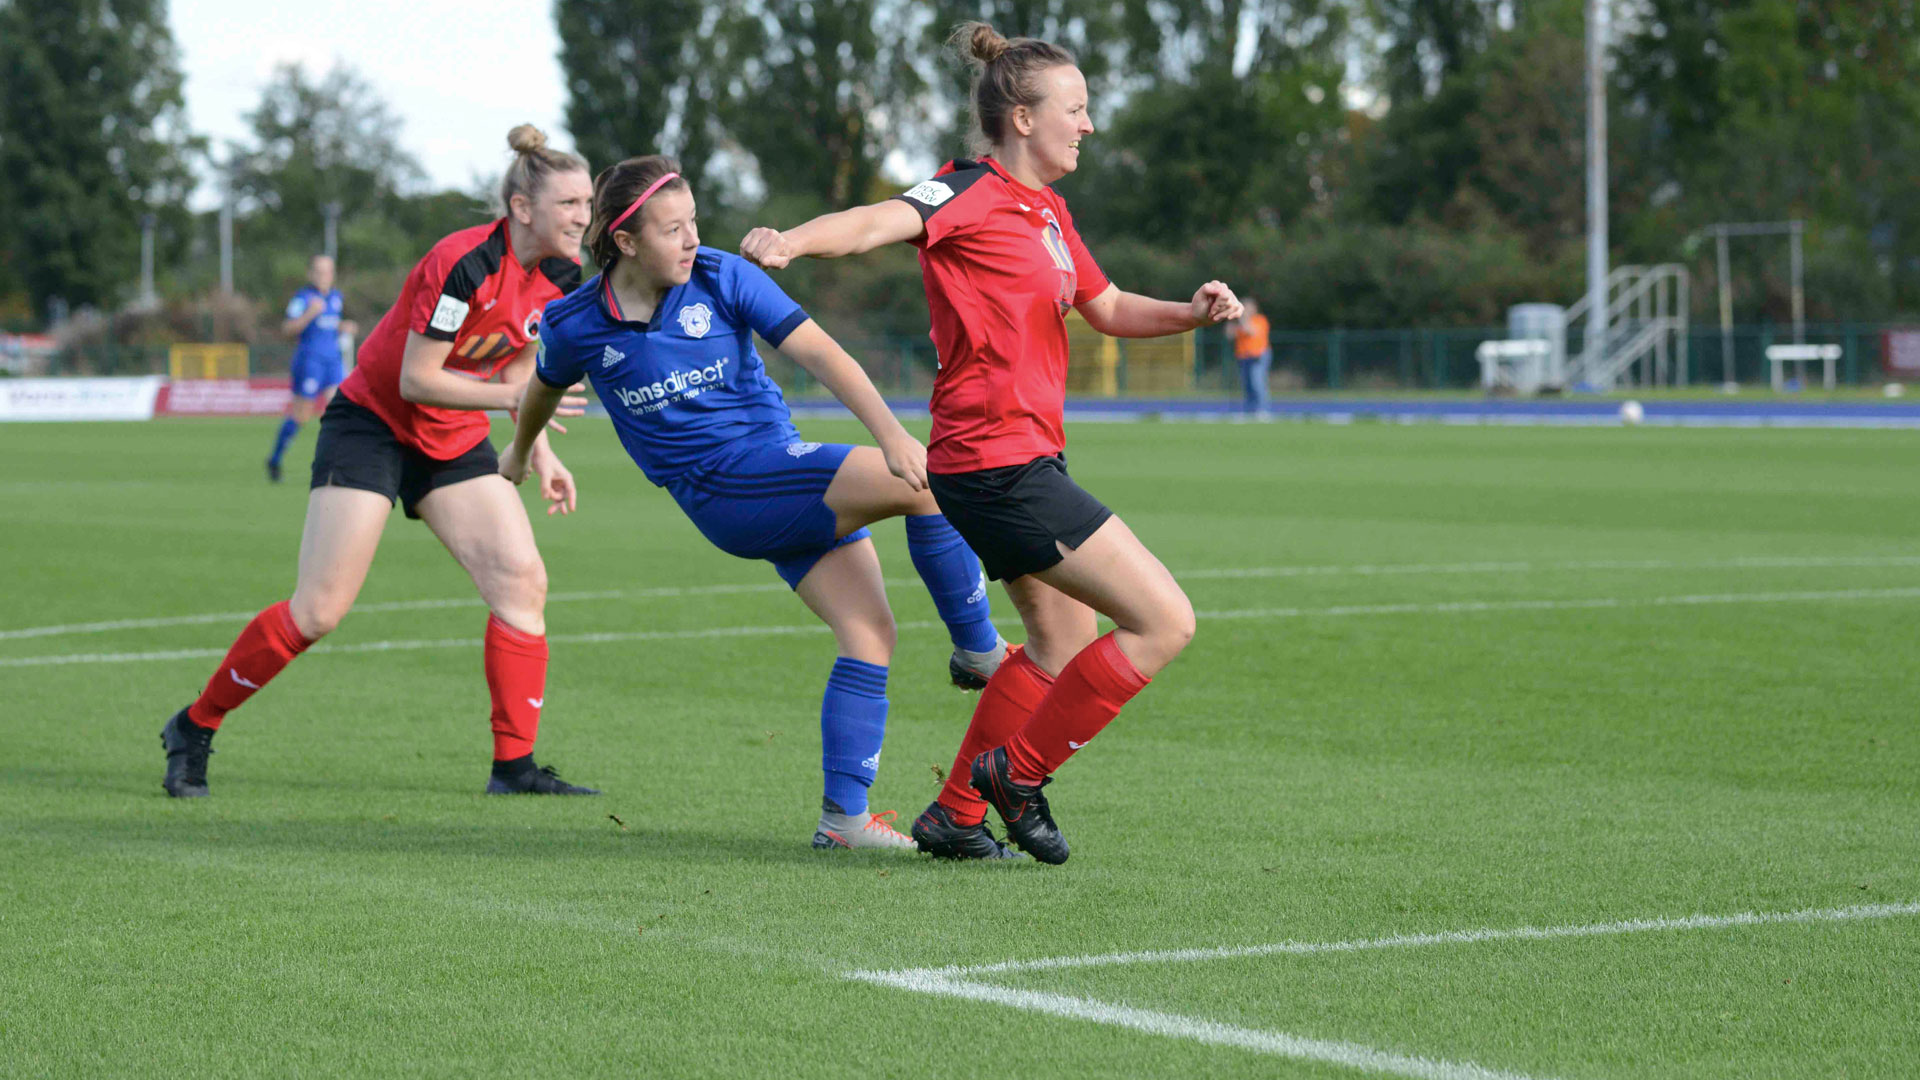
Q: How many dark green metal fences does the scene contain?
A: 1